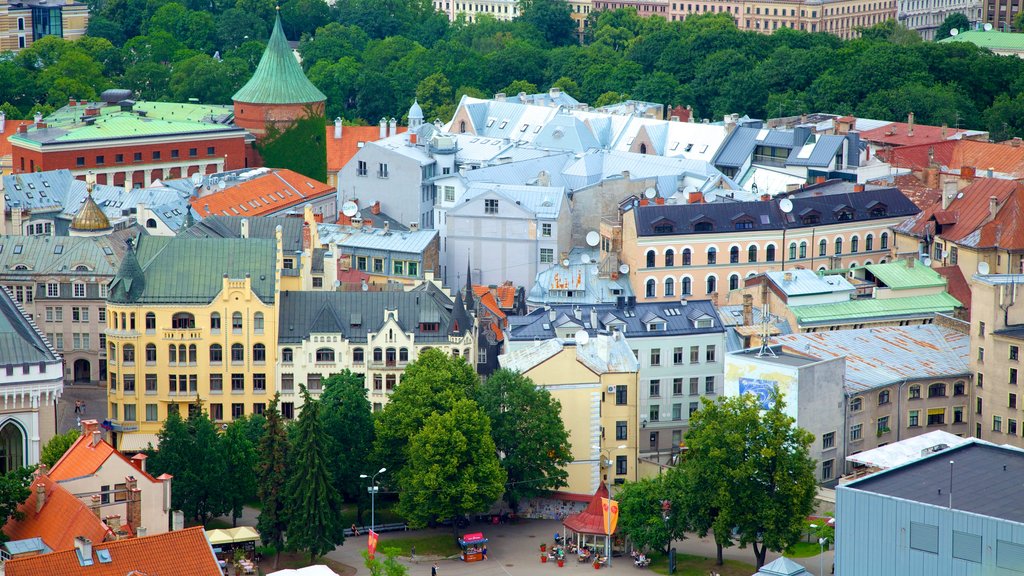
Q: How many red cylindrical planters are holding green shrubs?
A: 4